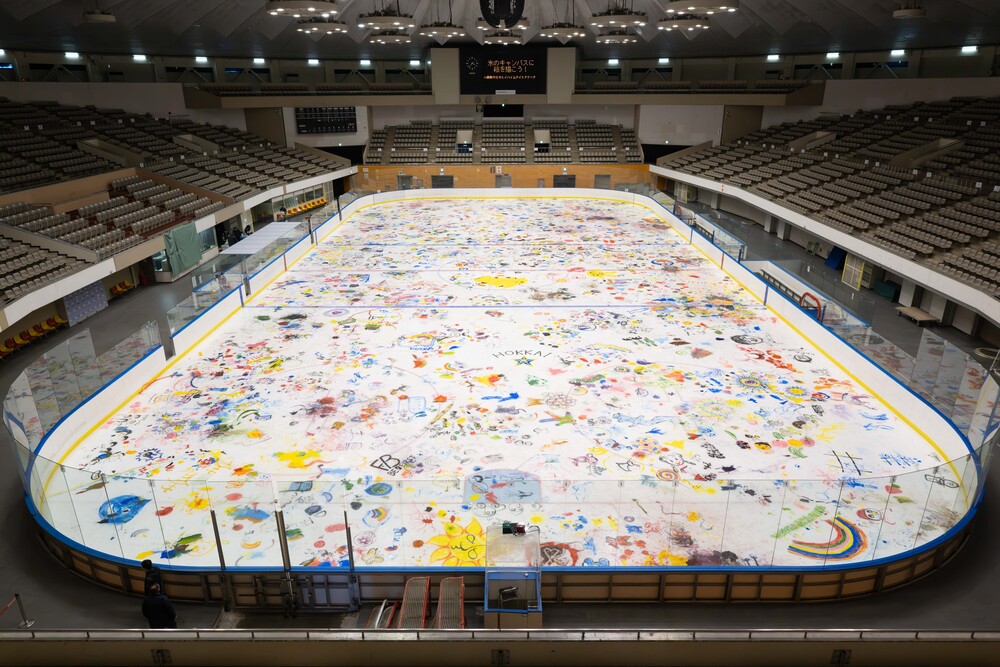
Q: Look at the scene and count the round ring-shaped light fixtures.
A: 12